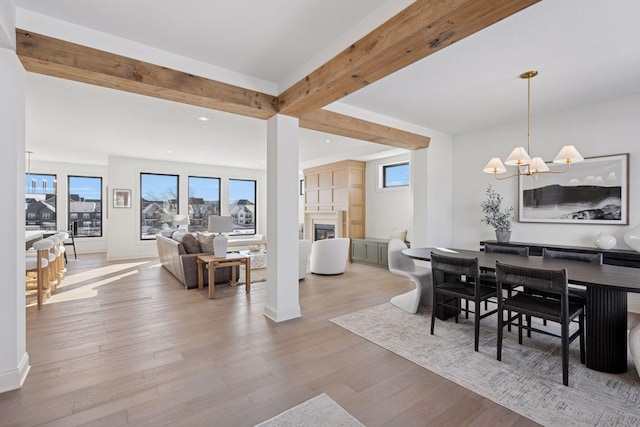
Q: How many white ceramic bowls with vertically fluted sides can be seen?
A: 0